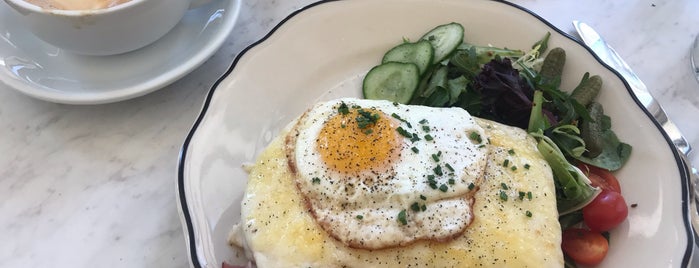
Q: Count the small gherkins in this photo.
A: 3